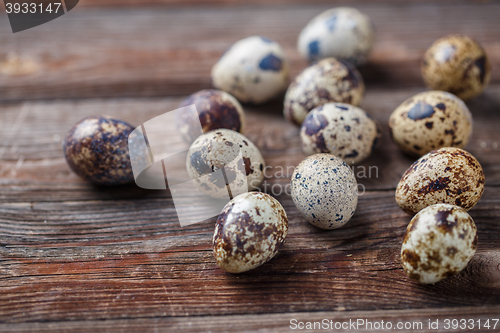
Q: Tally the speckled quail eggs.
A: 13